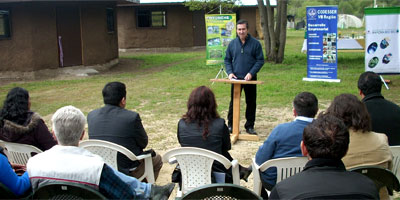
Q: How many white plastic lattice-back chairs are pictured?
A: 2